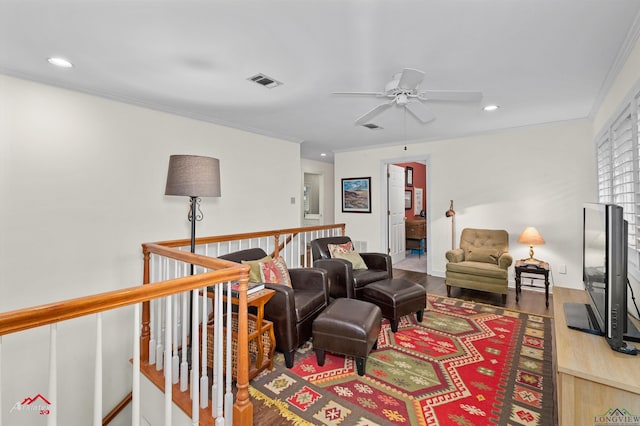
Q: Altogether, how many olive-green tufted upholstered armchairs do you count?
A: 1